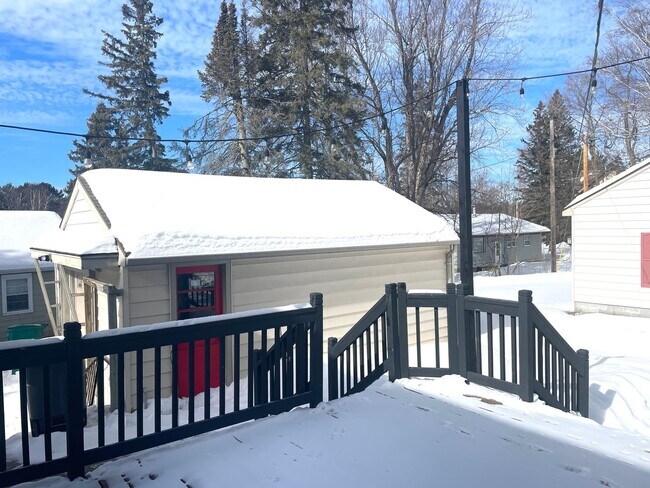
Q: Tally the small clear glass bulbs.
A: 9